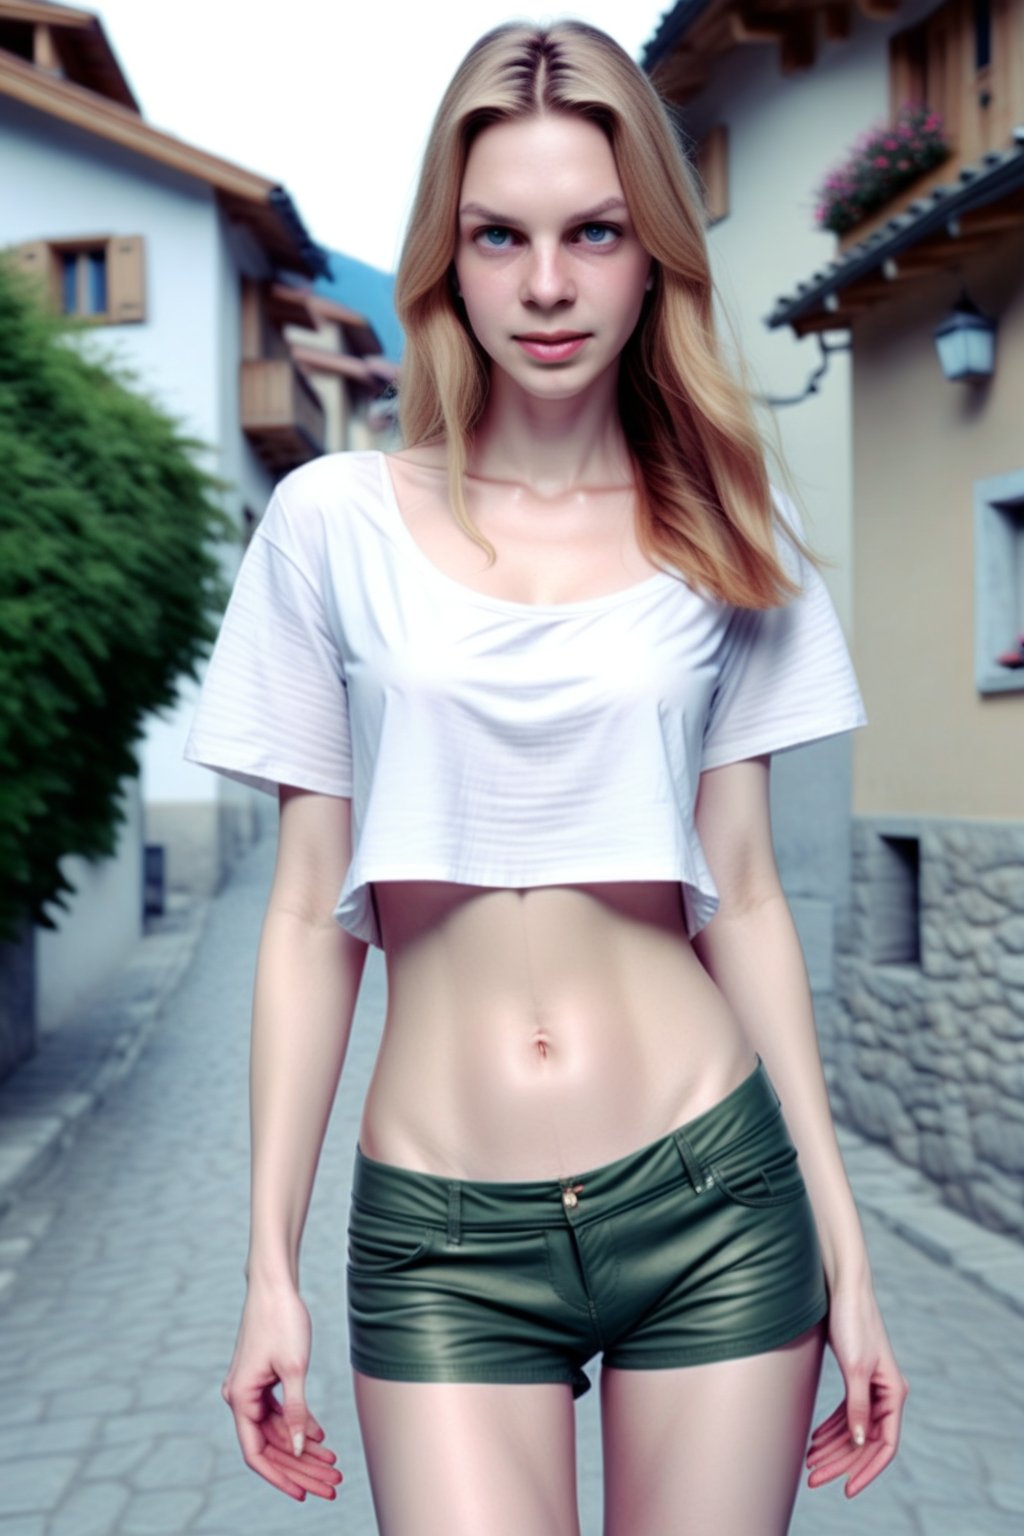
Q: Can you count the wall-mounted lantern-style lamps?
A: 1